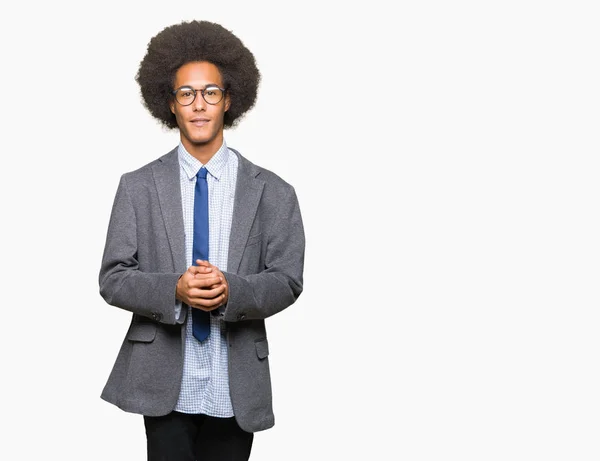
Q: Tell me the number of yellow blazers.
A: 0